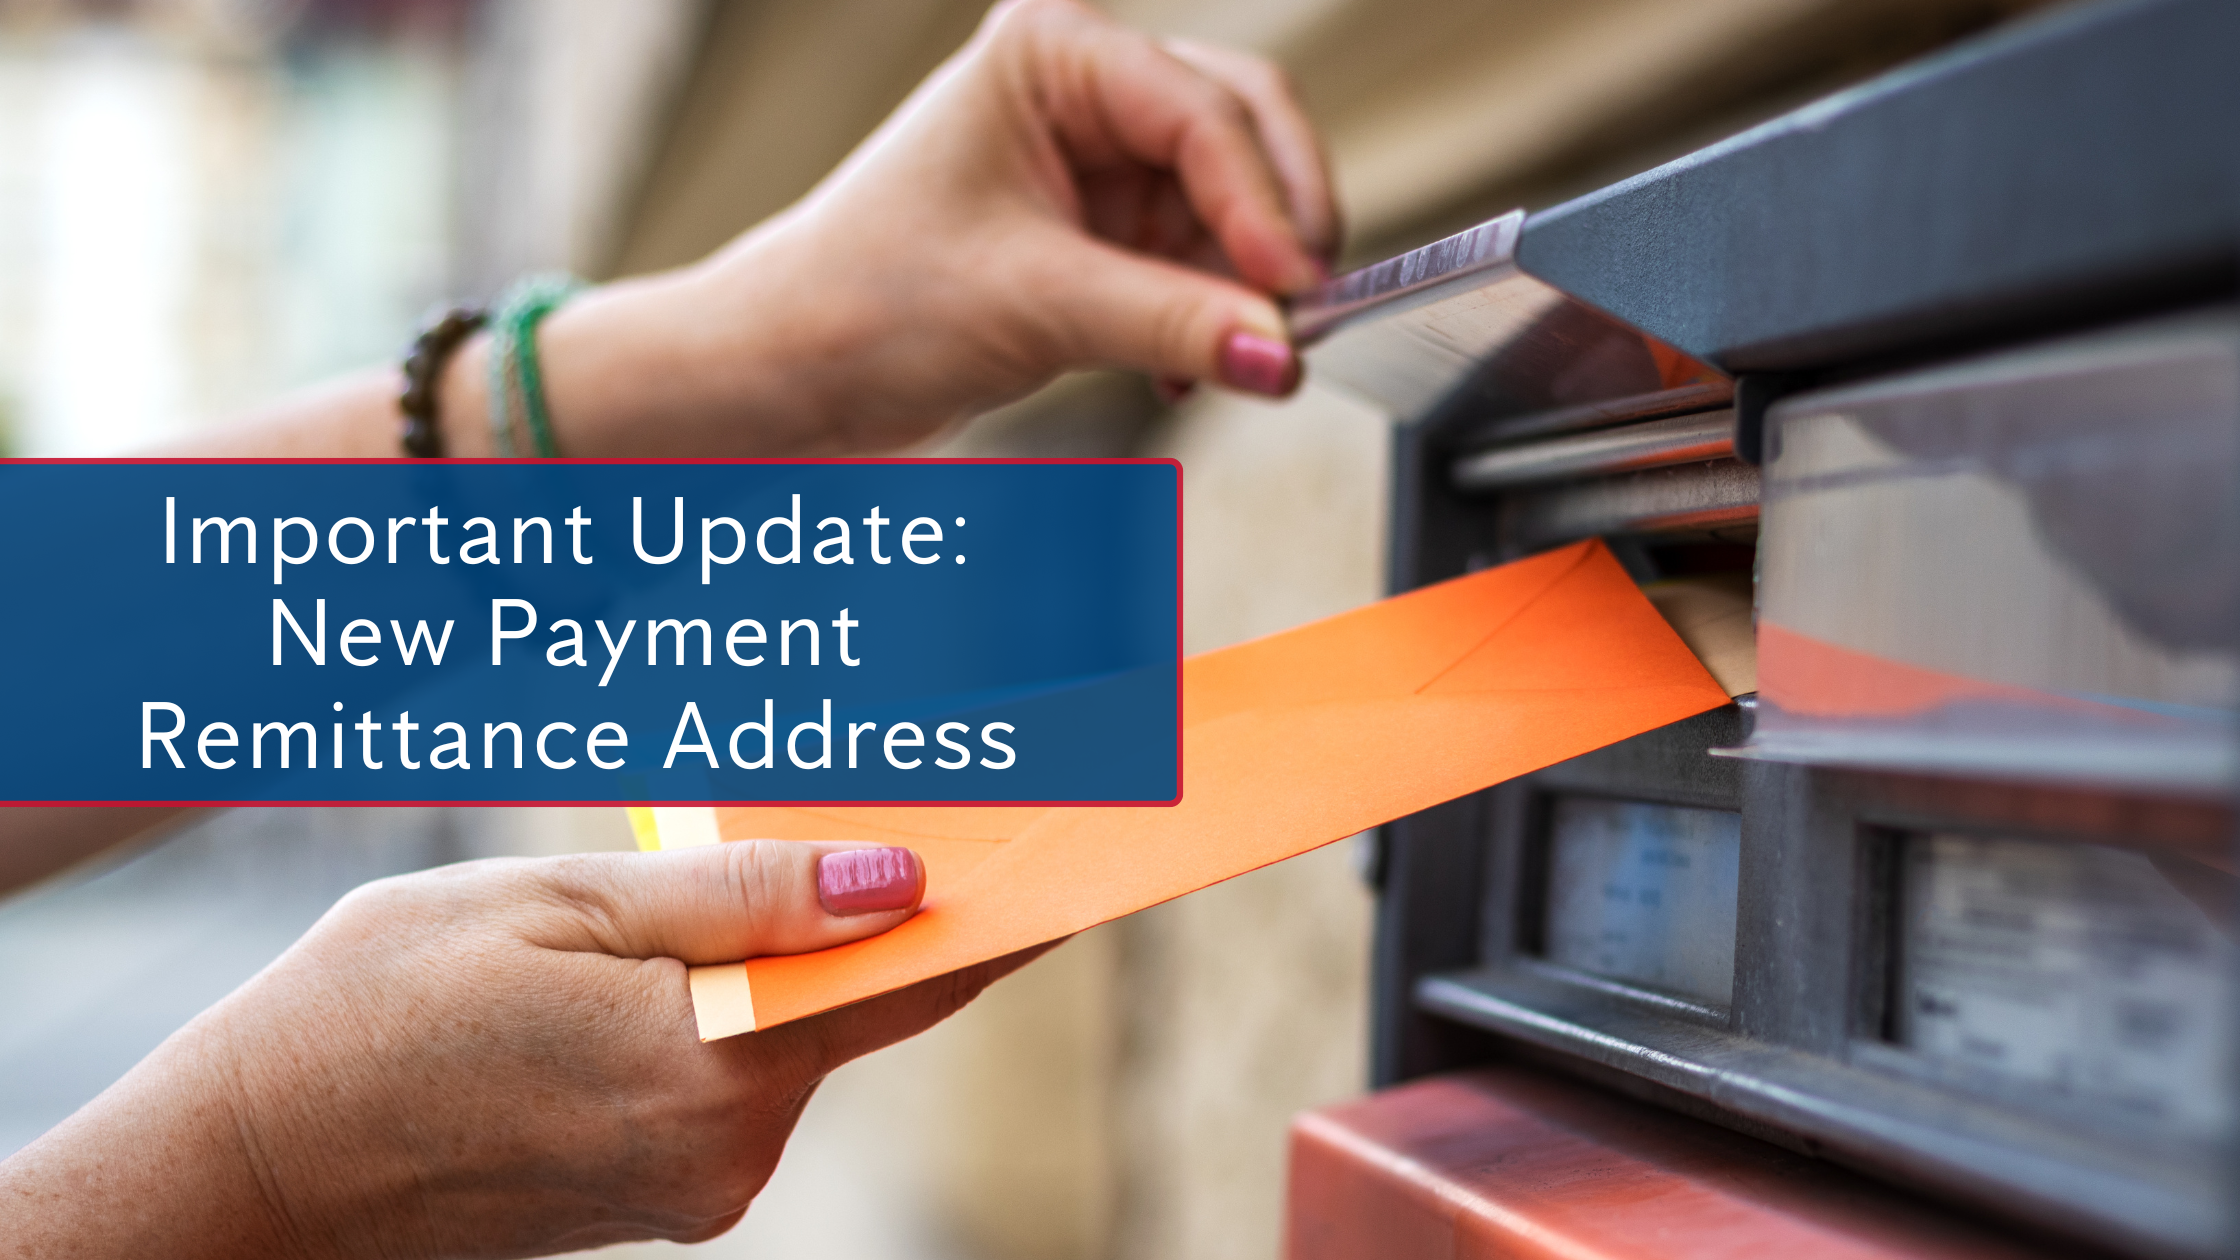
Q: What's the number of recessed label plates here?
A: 2